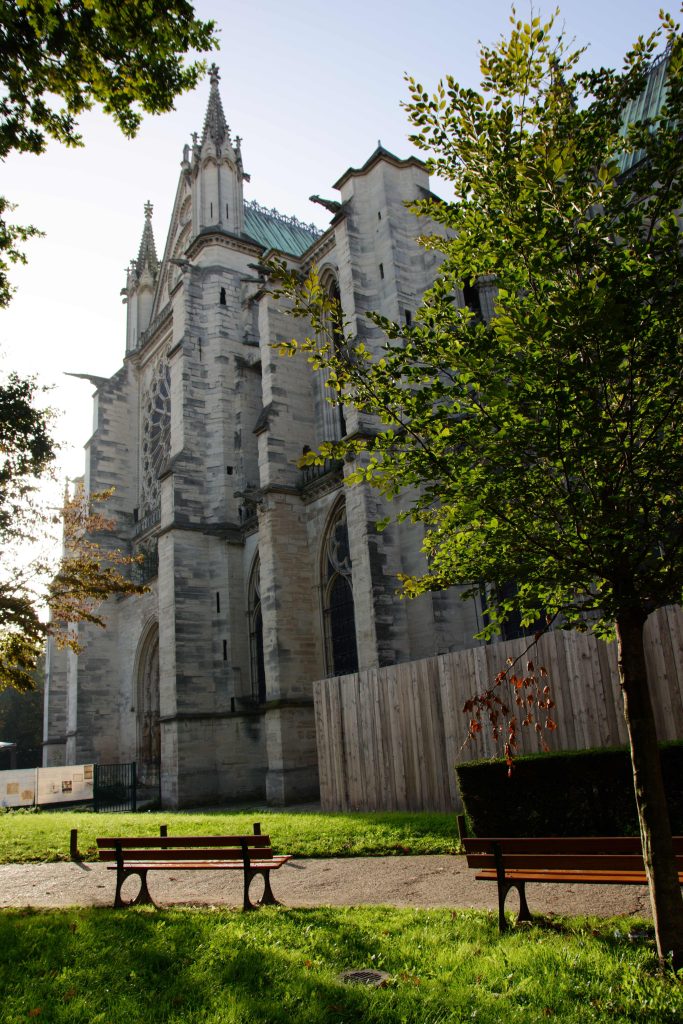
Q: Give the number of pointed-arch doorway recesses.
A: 1